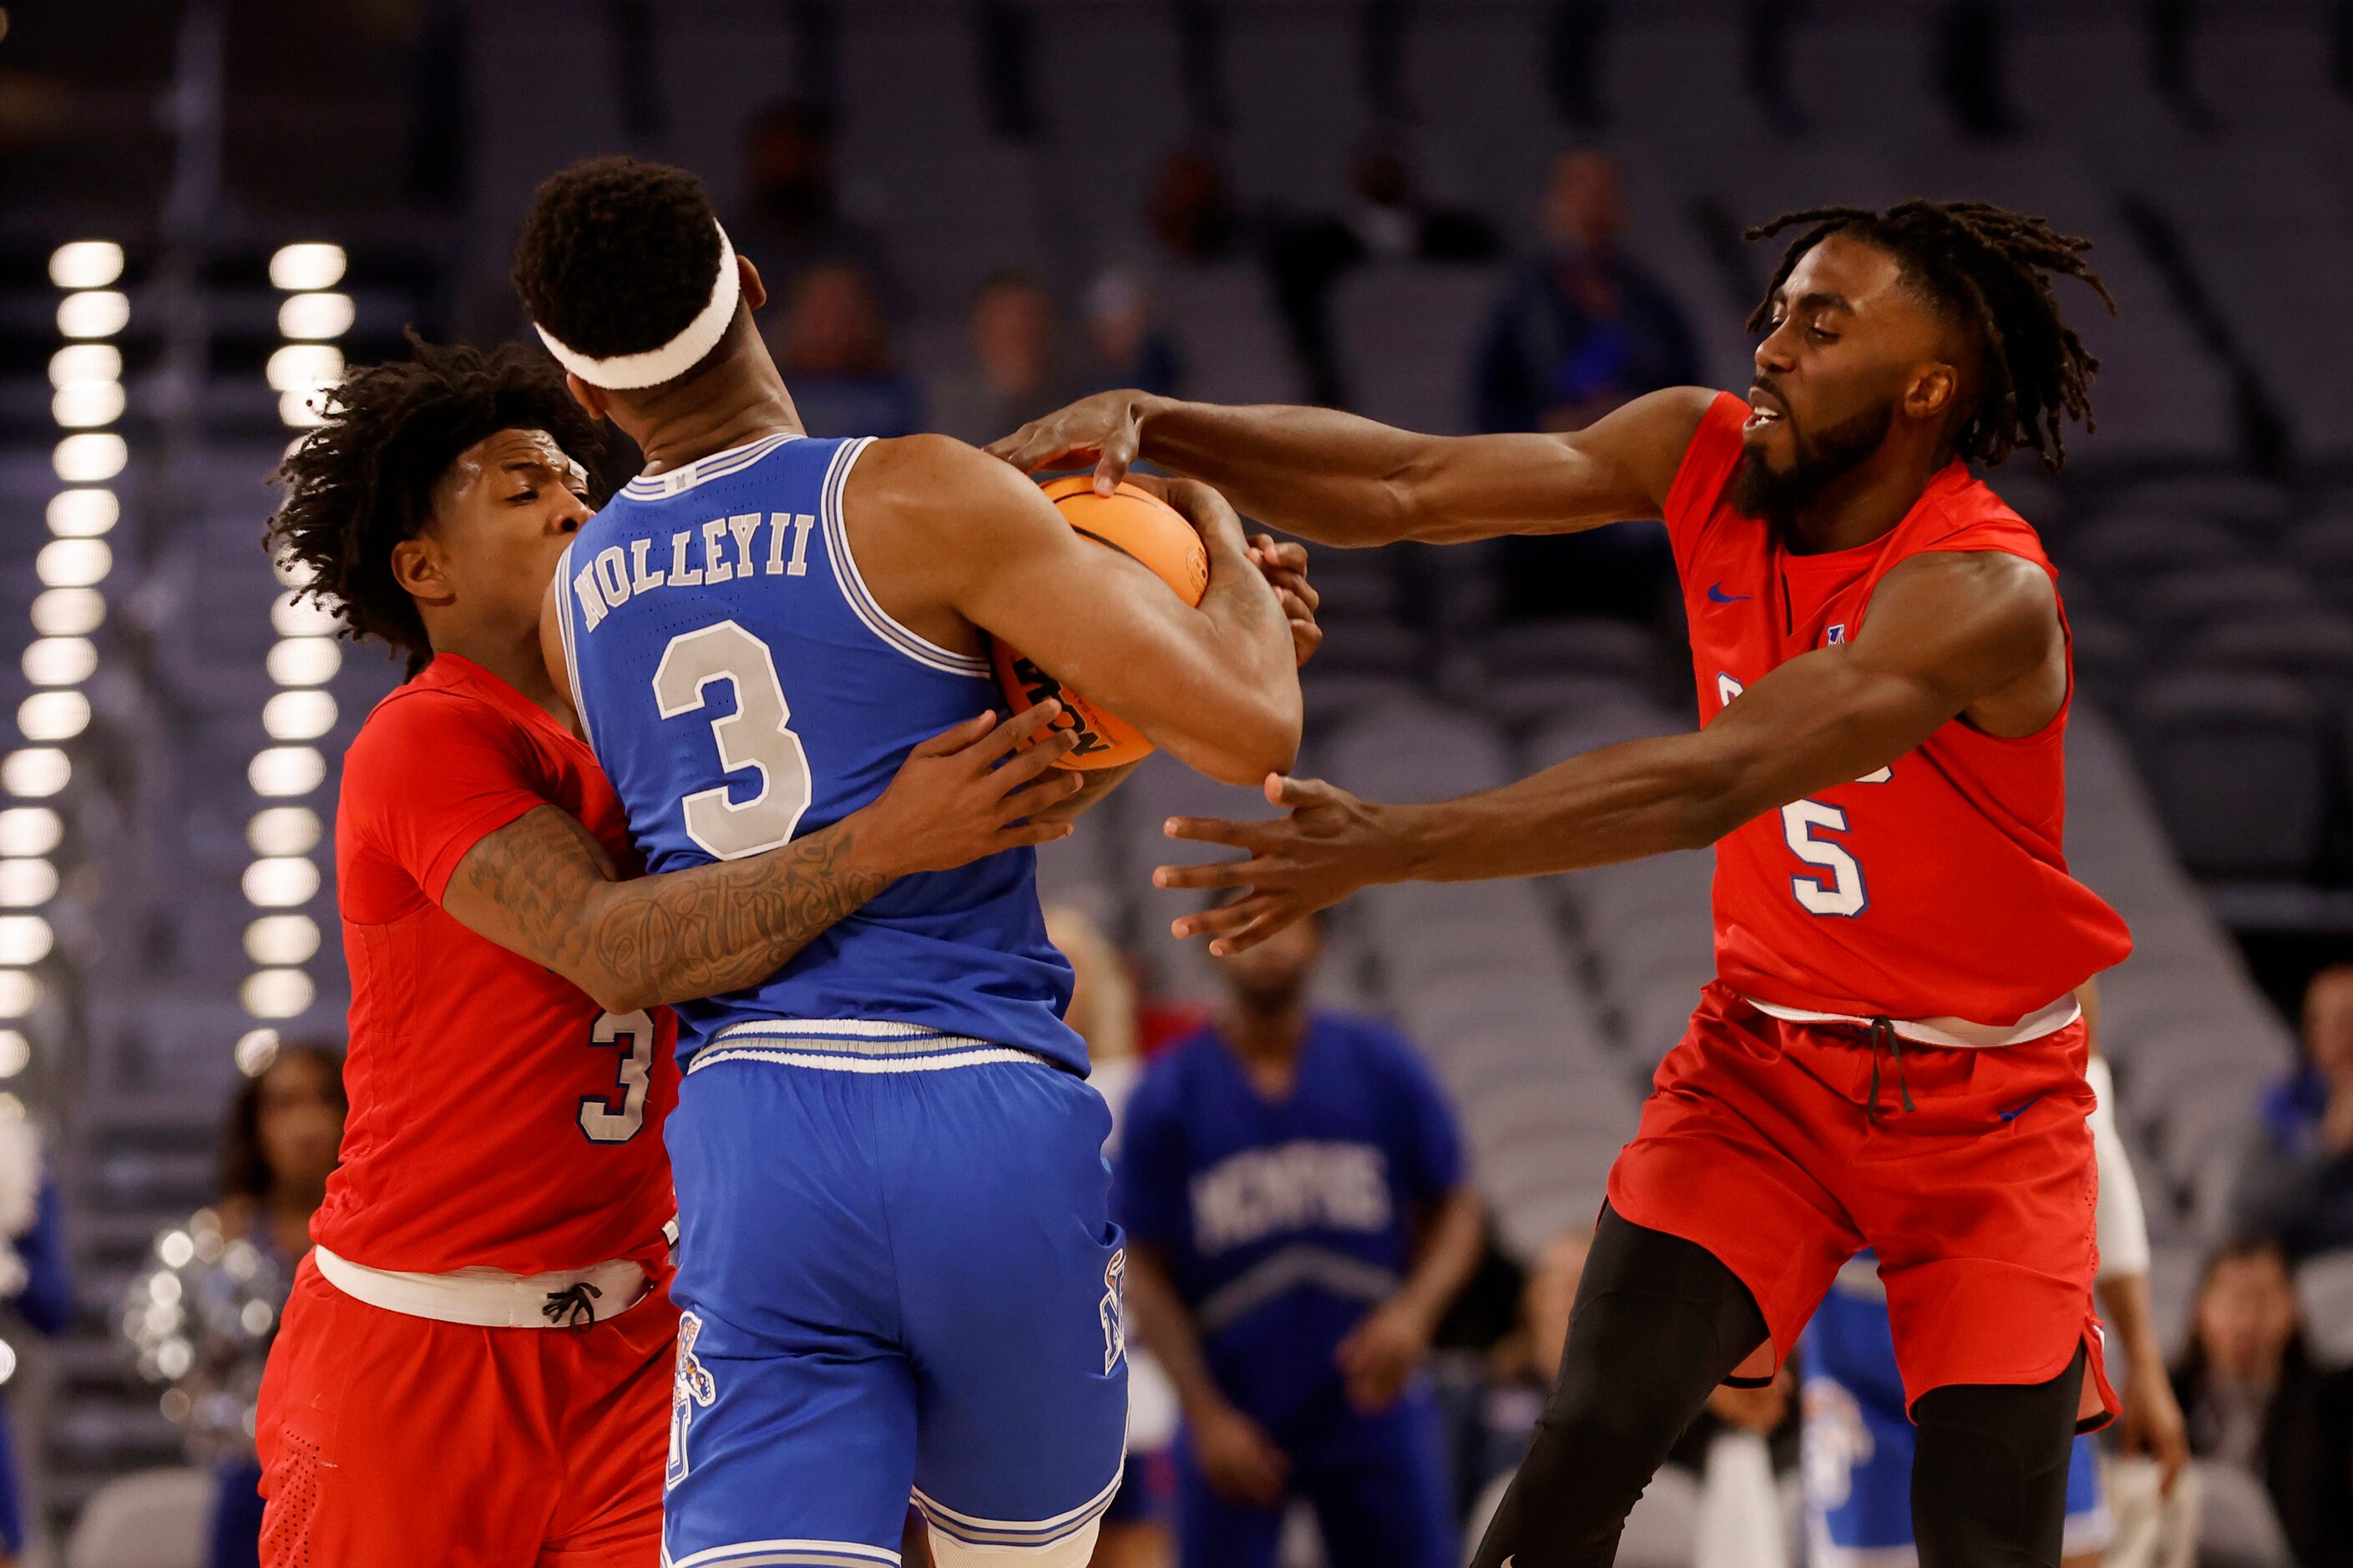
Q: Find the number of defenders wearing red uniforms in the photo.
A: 2